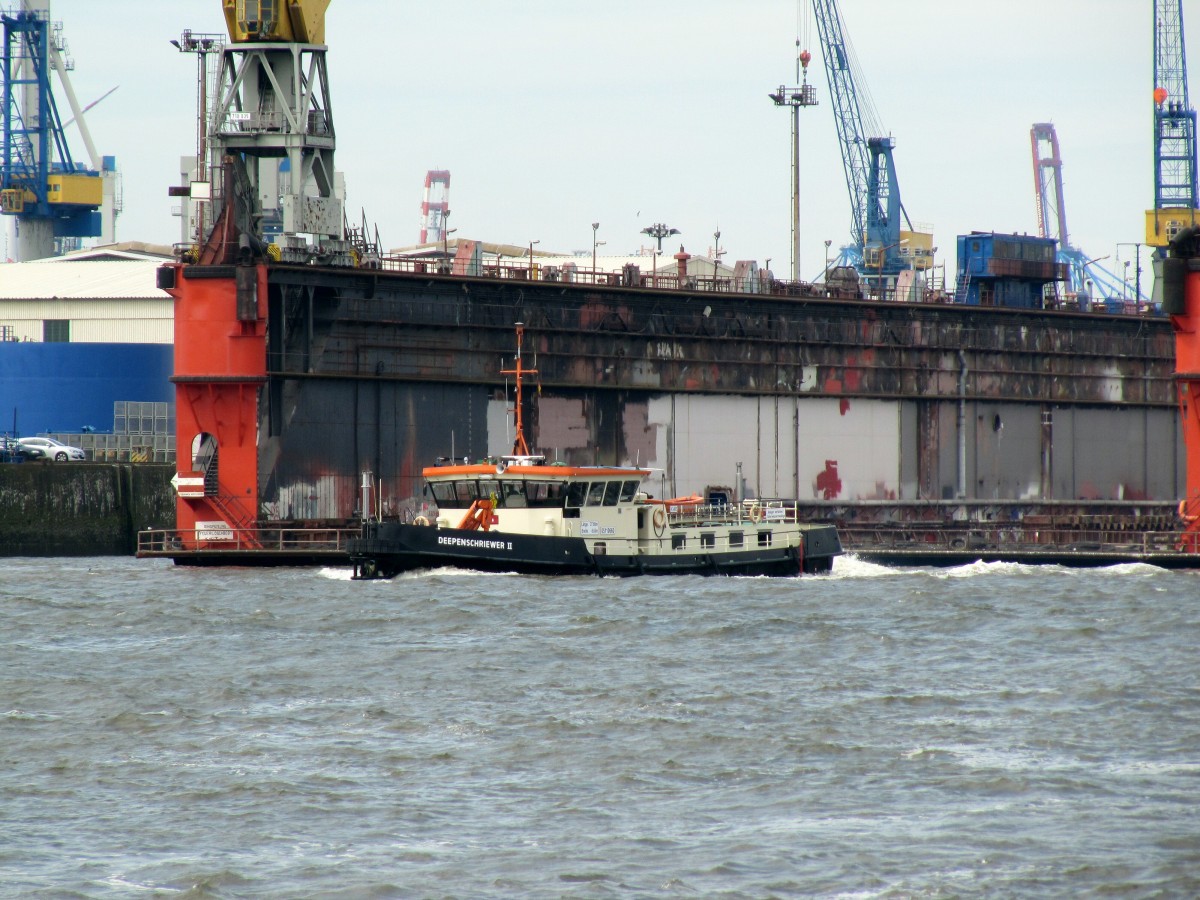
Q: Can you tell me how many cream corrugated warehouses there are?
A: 1